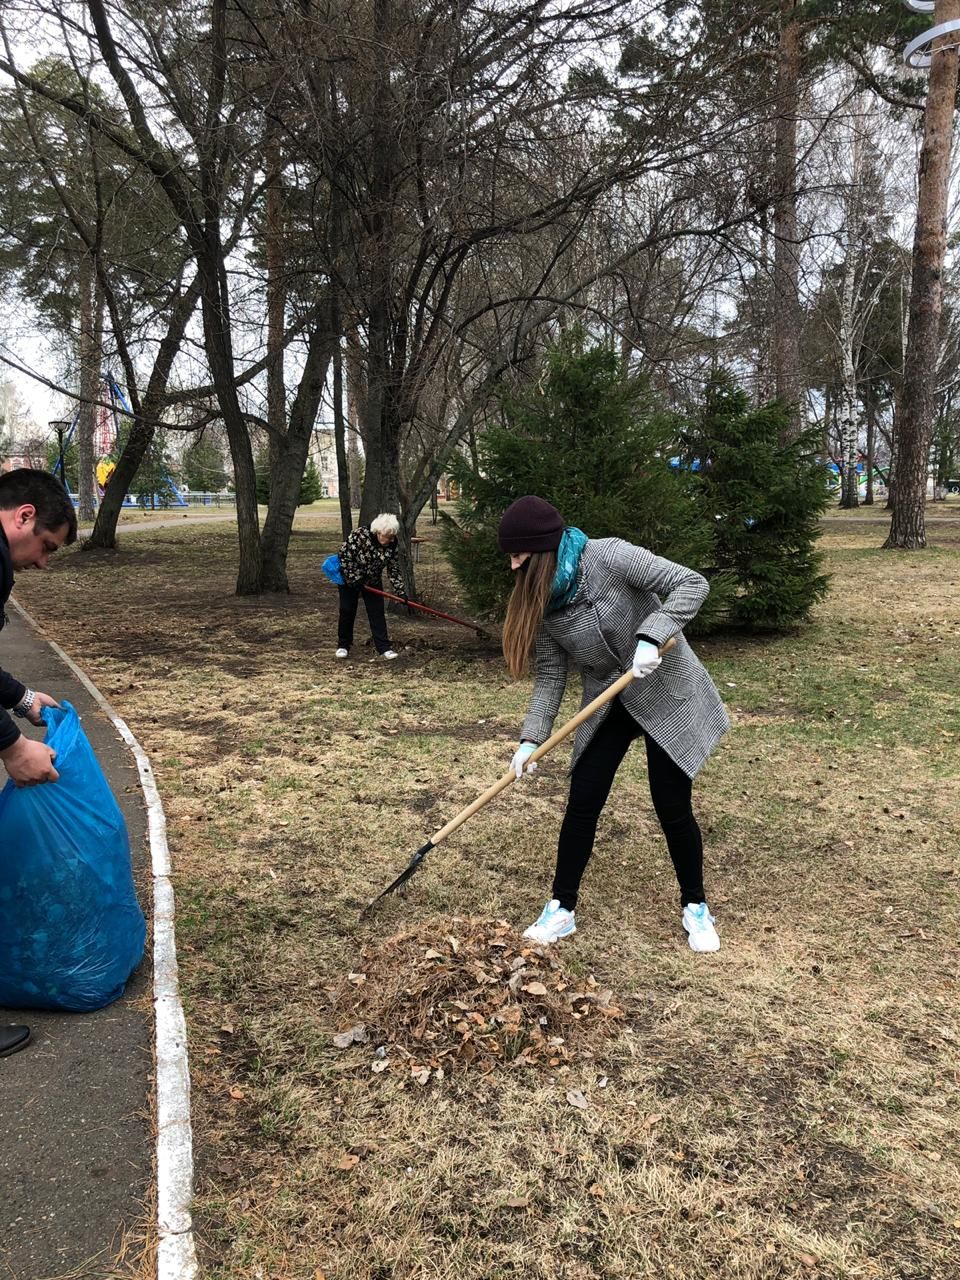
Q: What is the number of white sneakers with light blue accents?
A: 2